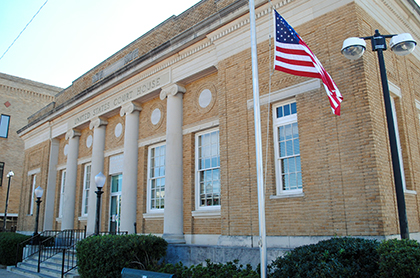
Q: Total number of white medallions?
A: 5